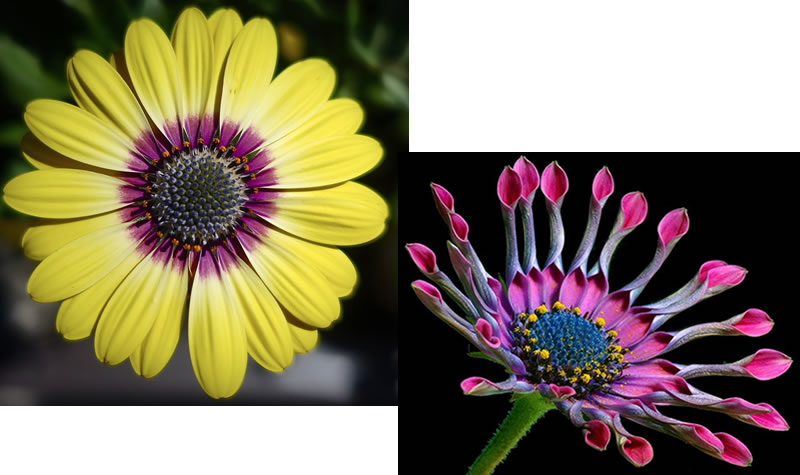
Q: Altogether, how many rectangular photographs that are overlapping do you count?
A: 2